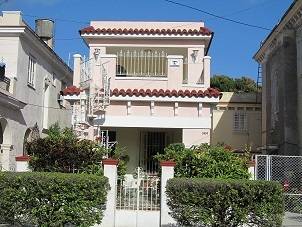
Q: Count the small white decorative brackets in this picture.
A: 4